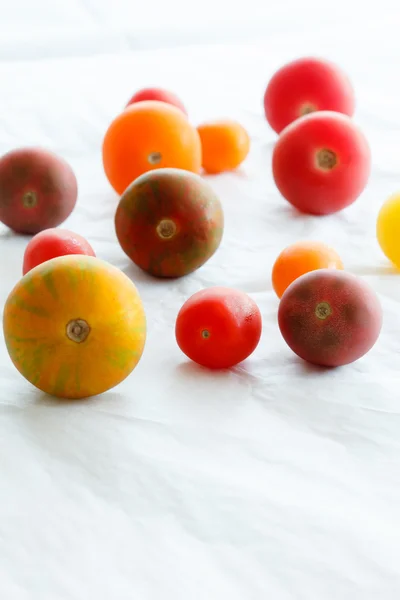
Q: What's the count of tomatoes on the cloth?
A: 13